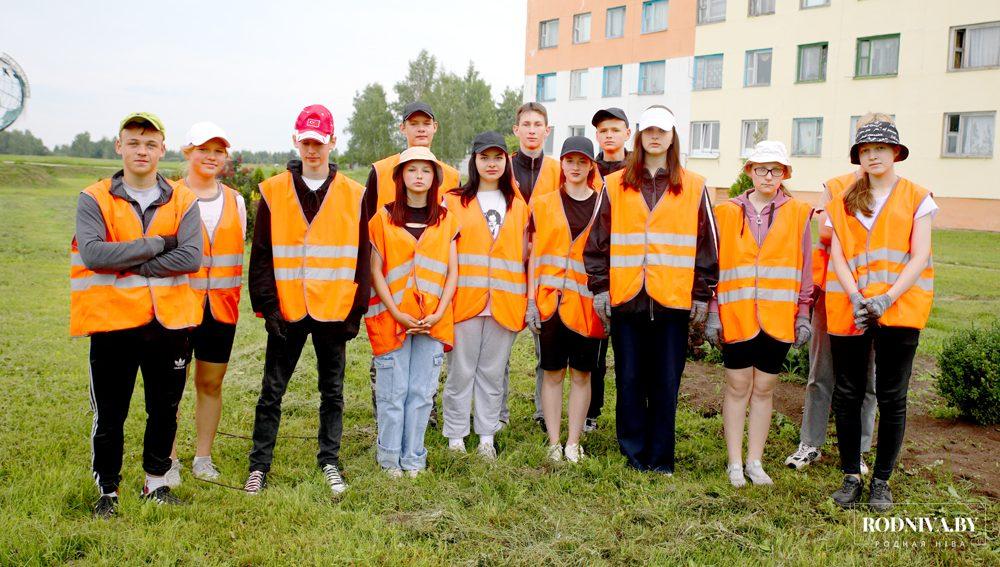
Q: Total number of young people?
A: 13